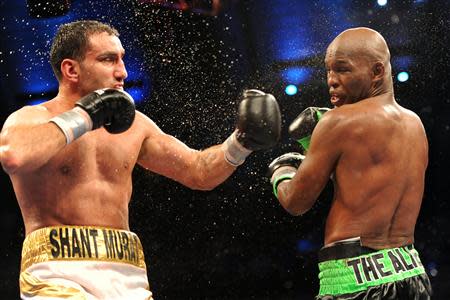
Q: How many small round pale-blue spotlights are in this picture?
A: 3